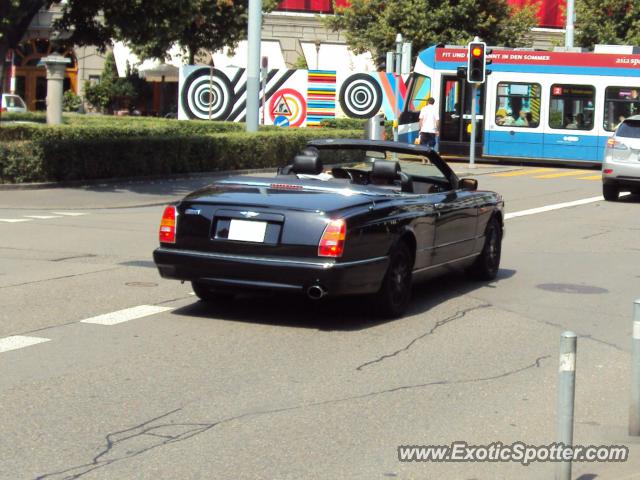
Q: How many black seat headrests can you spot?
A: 2